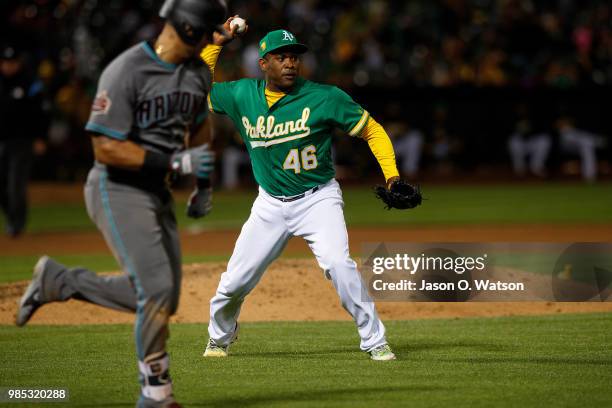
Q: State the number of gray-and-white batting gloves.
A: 2